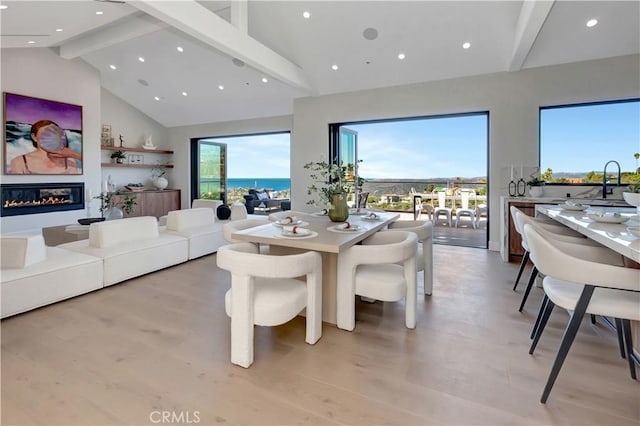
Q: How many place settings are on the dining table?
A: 6